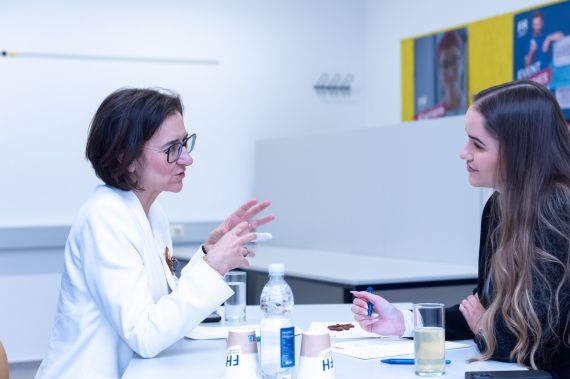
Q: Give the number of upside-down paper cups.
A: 2